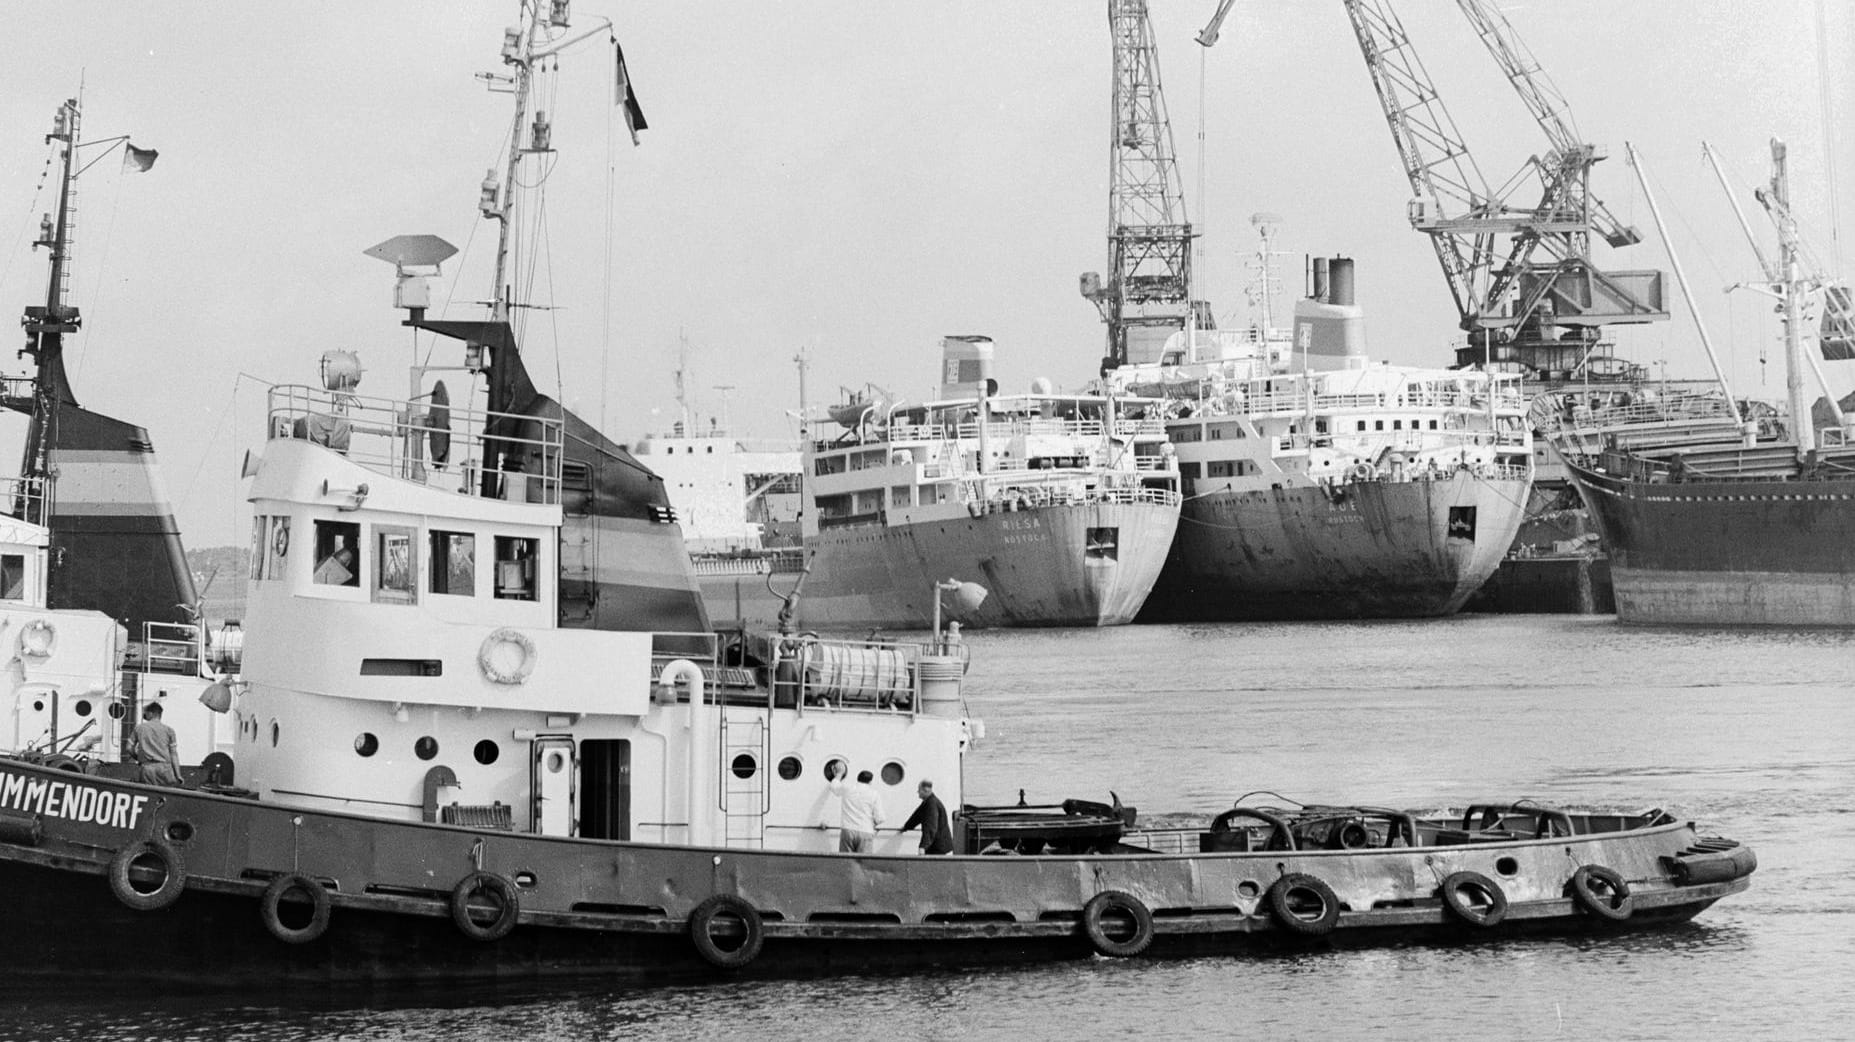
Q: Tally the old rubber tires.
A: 8